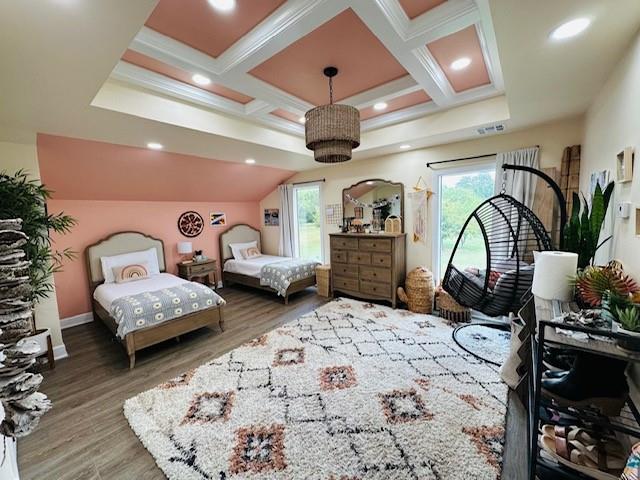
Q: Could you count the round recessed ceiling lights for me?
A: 9